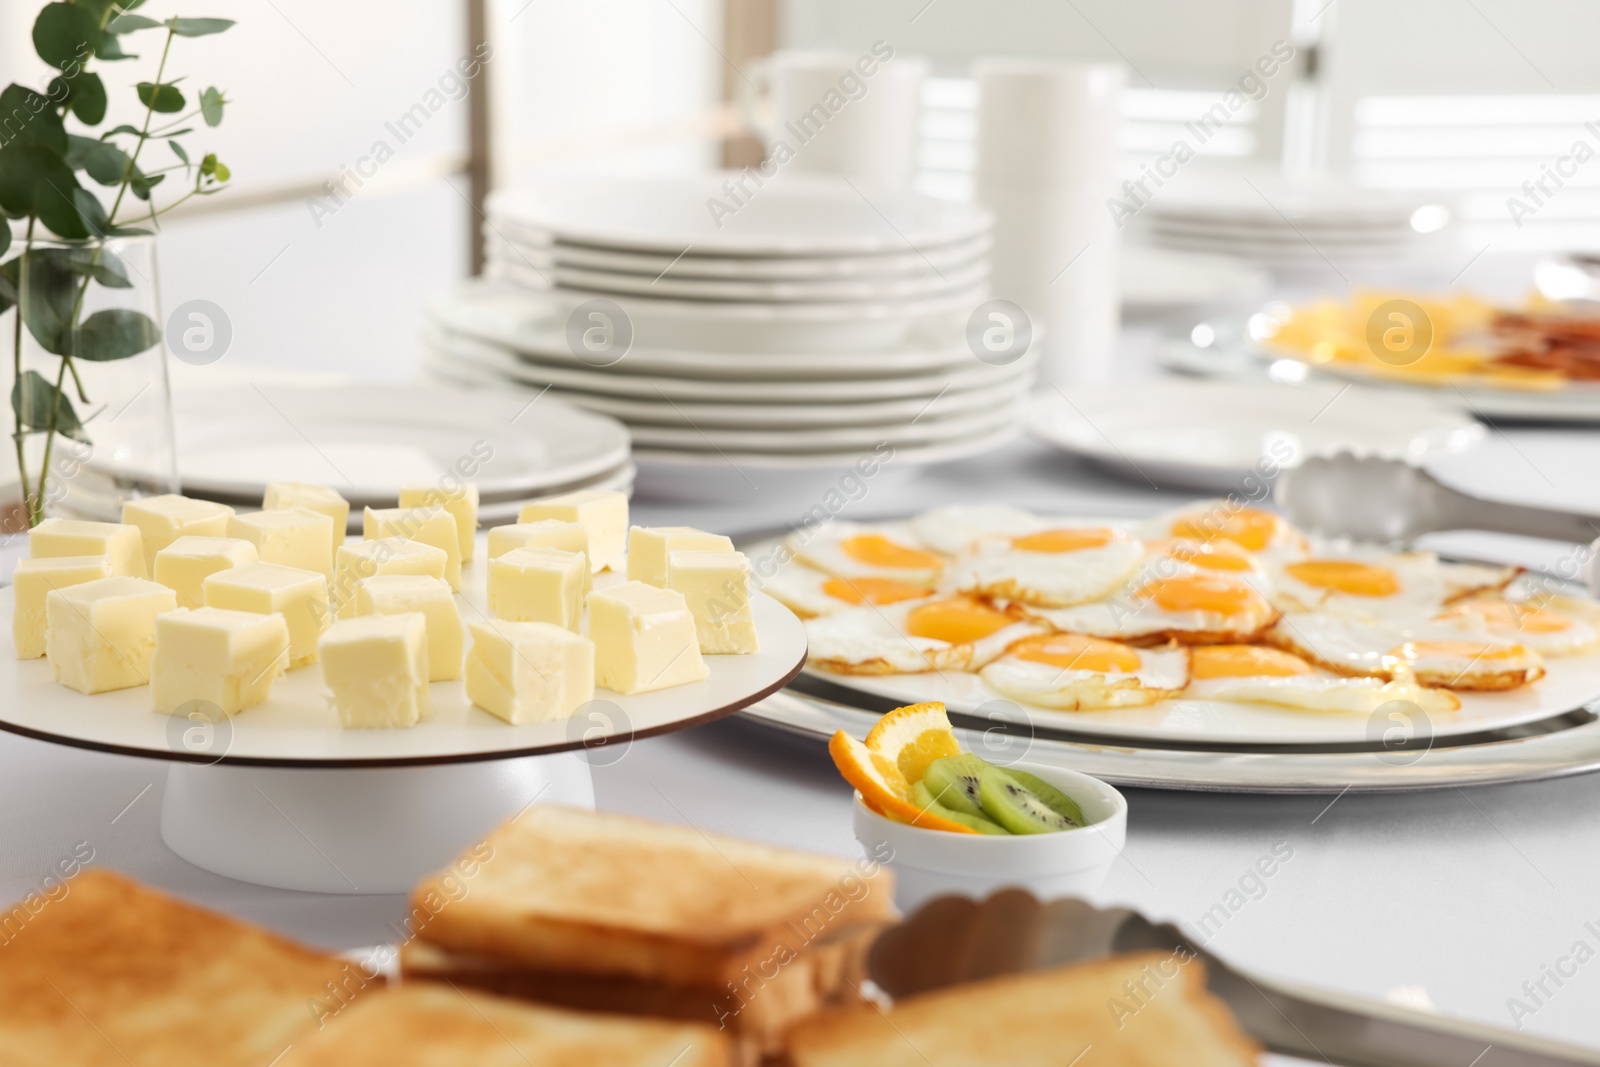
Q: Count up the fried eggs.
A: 12